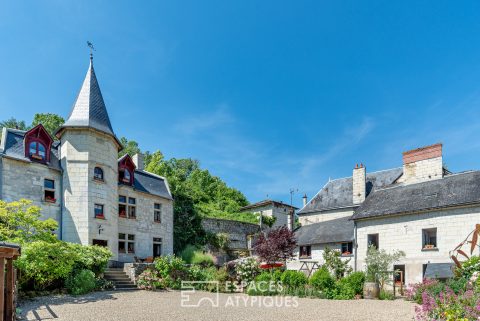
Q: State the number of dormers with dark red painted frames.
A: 2